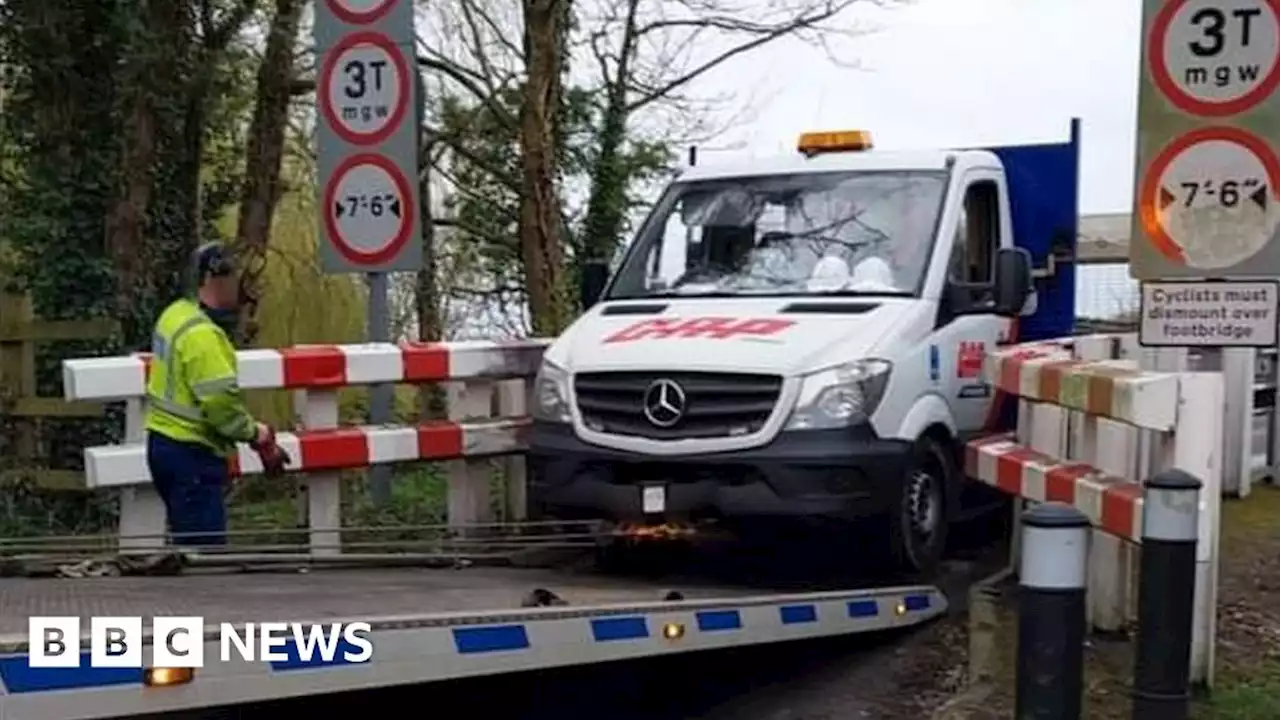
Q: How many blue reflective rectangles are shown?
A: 8